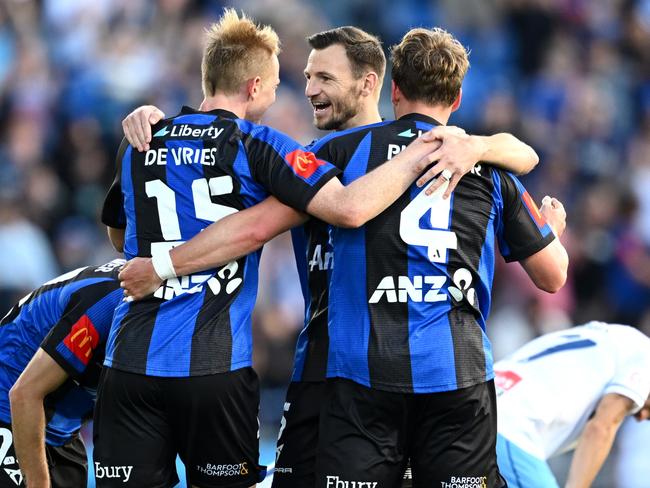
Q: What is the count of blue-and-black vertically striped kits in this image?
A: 4